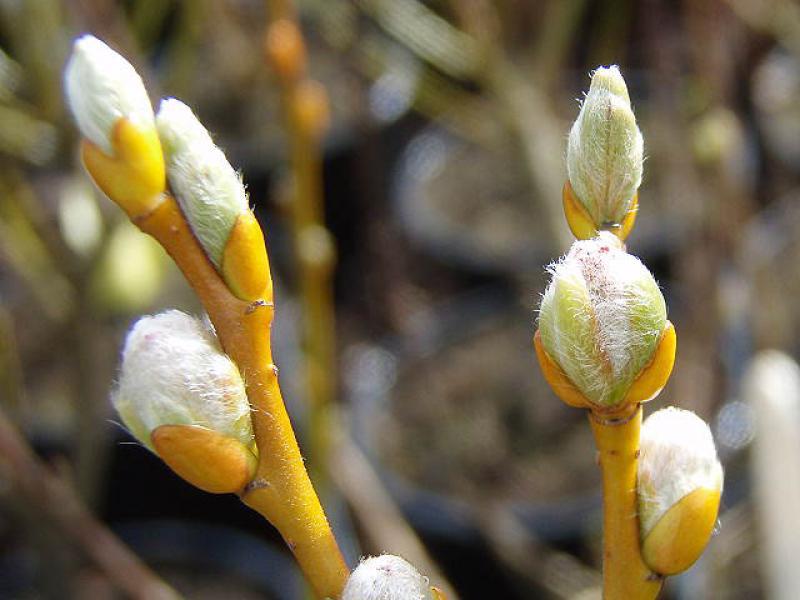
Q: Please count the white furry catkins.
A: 7